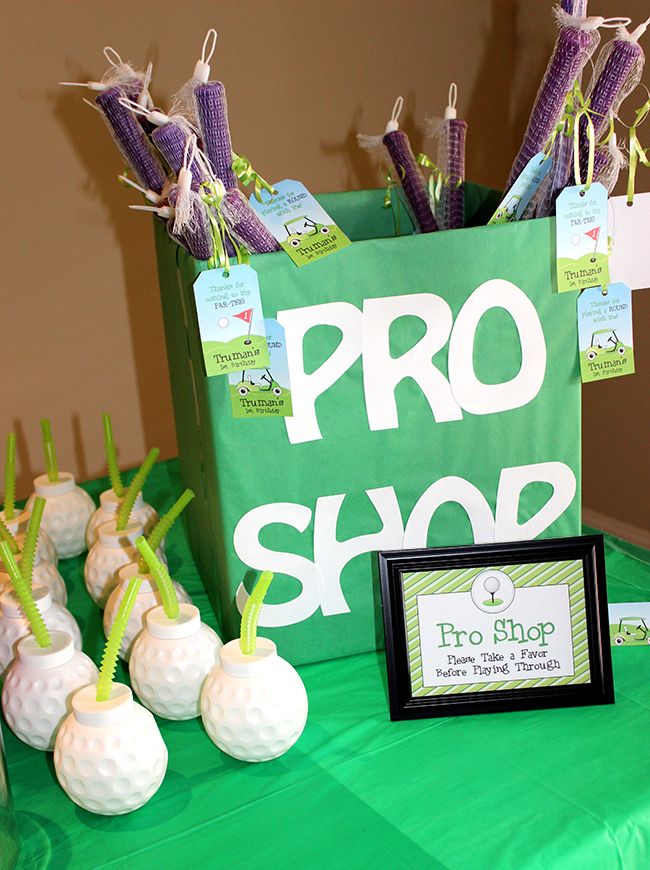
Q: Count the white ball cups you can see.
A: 11